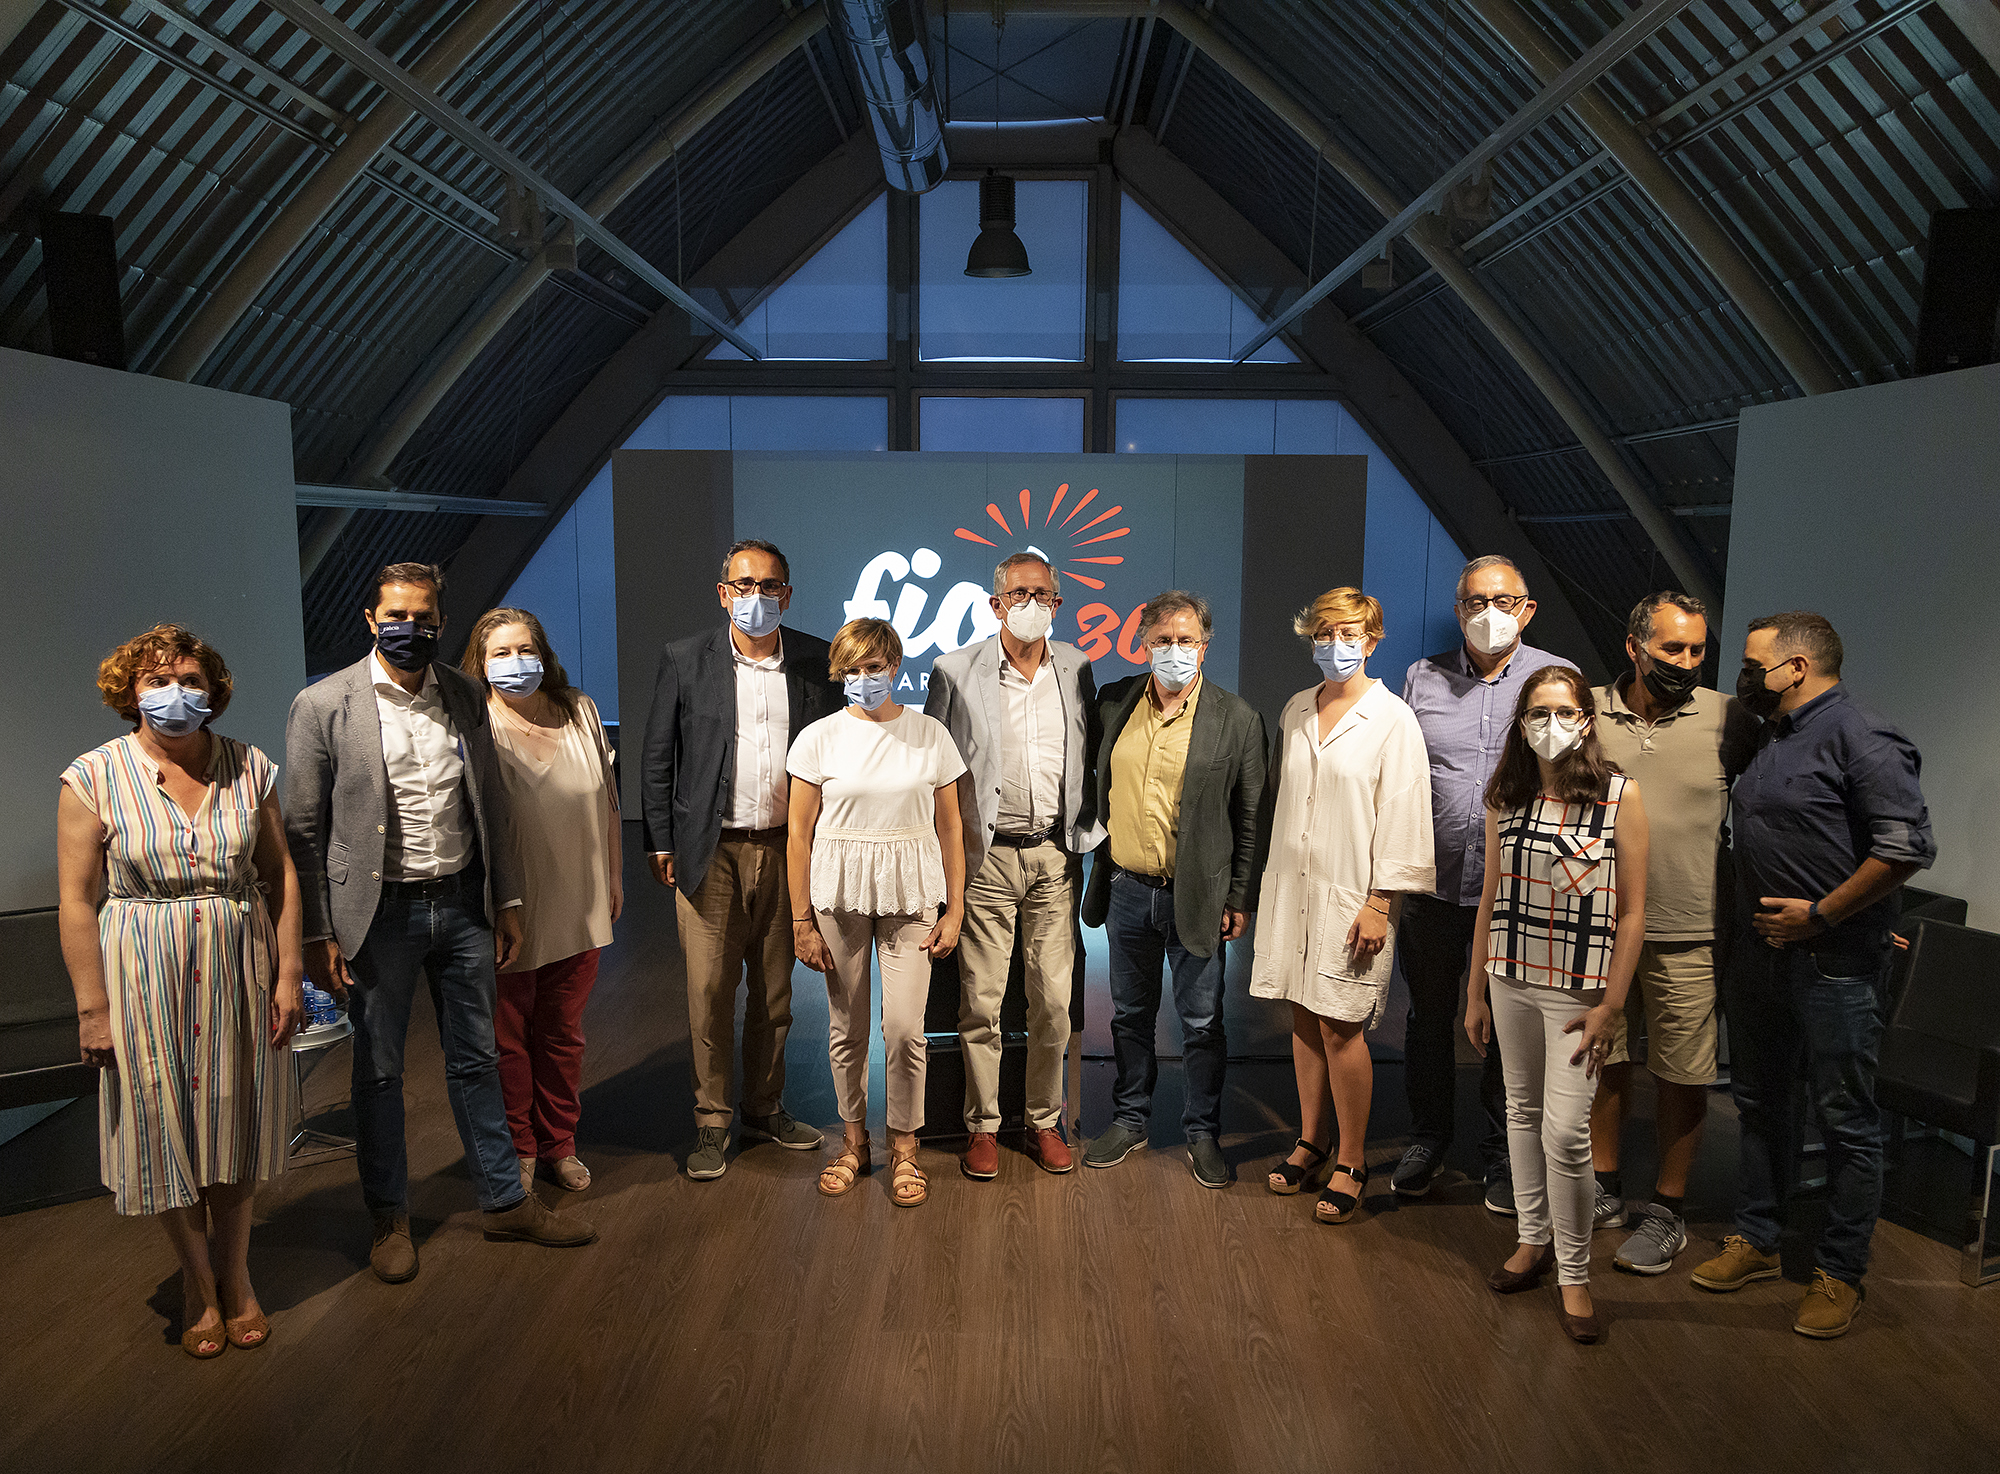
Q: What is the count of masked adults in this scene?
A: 12